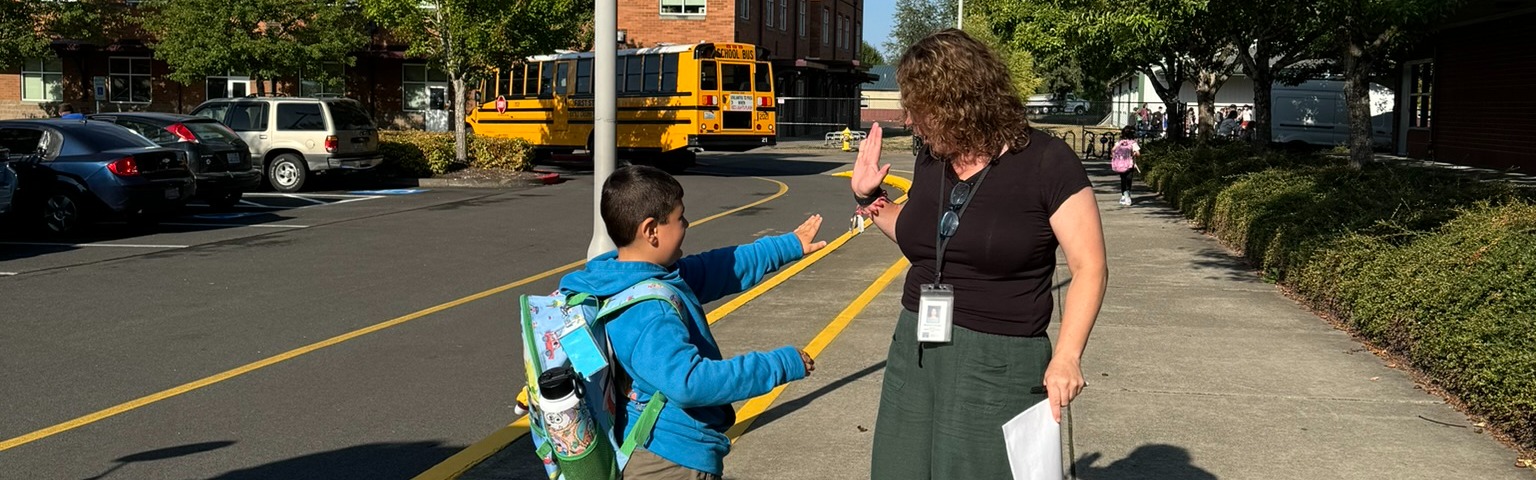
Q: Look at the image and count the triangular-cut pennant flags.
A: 0